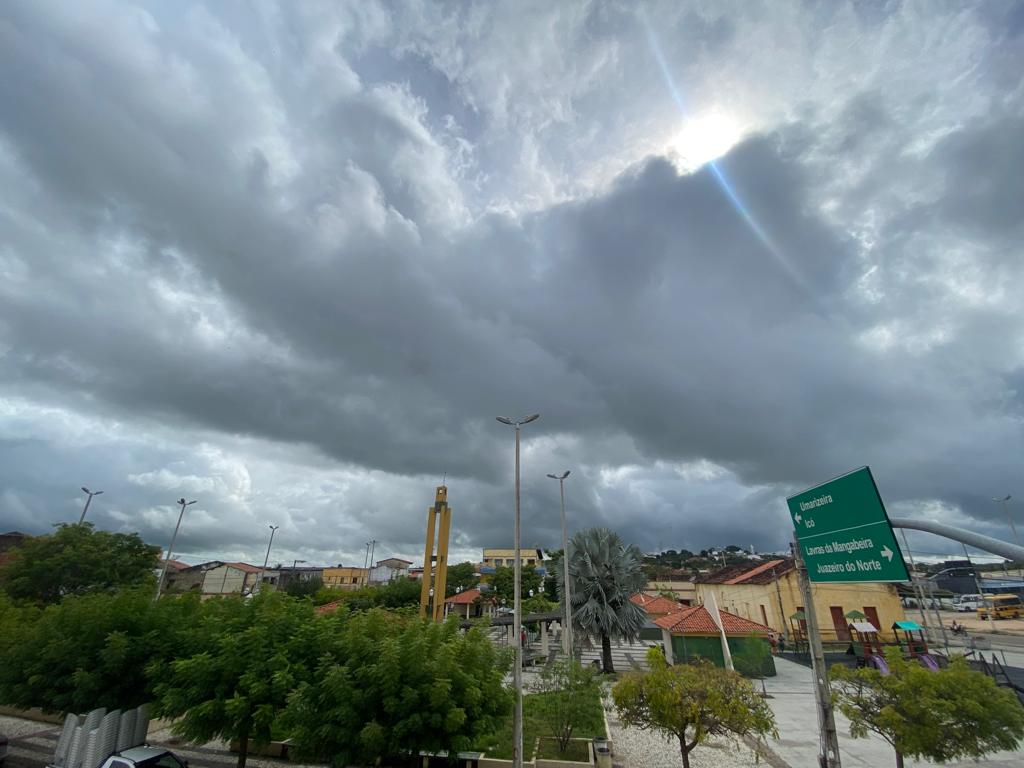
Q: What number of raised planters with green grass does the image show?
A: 2